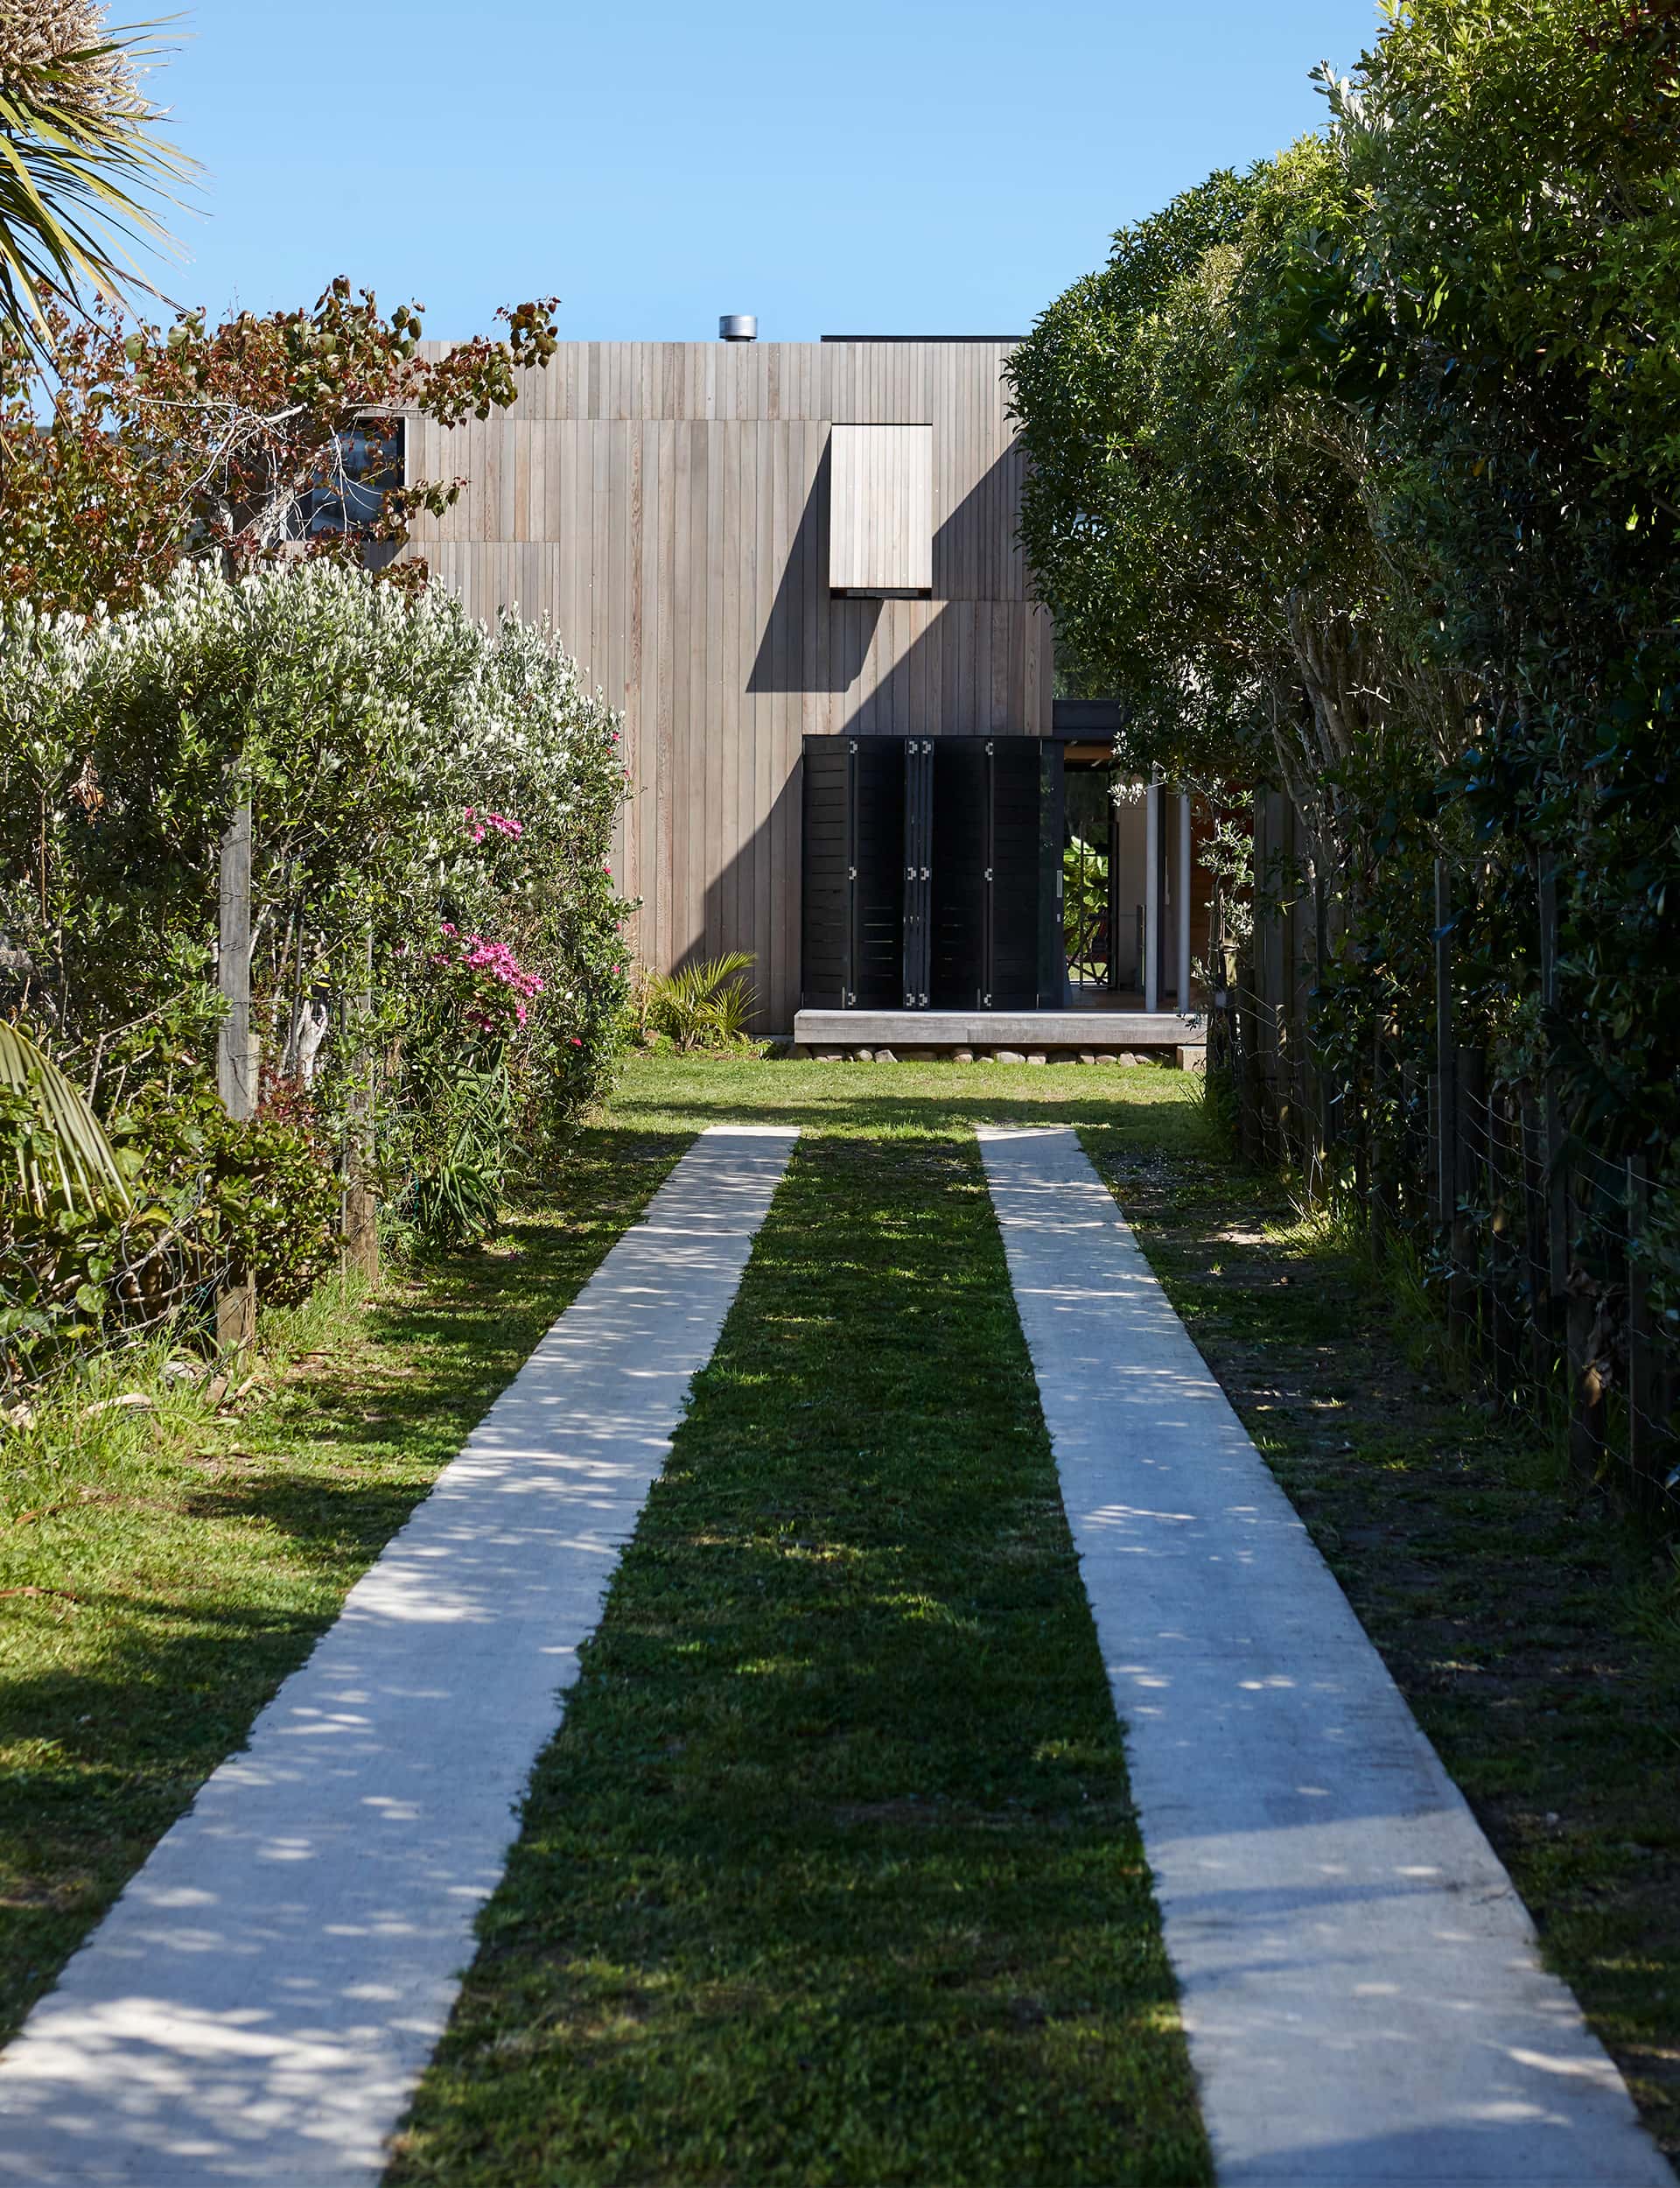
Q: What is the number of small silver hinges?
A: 12